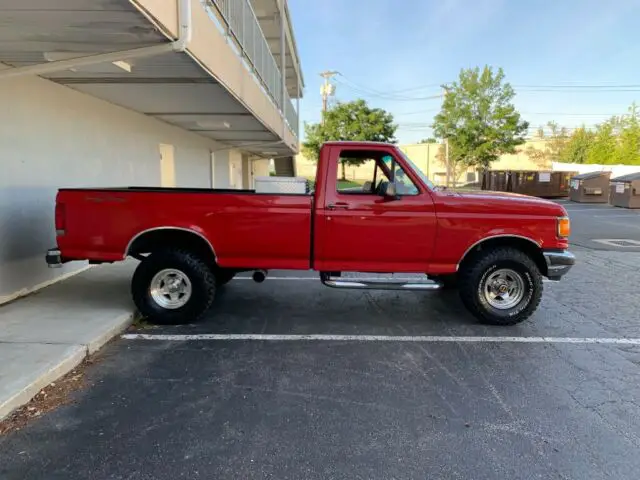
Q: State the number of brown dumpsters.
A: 3